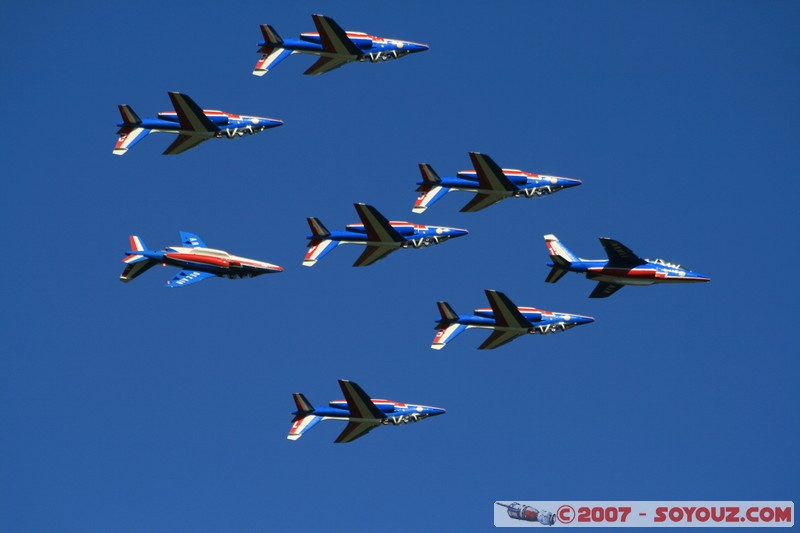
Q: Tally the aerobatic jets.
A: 8